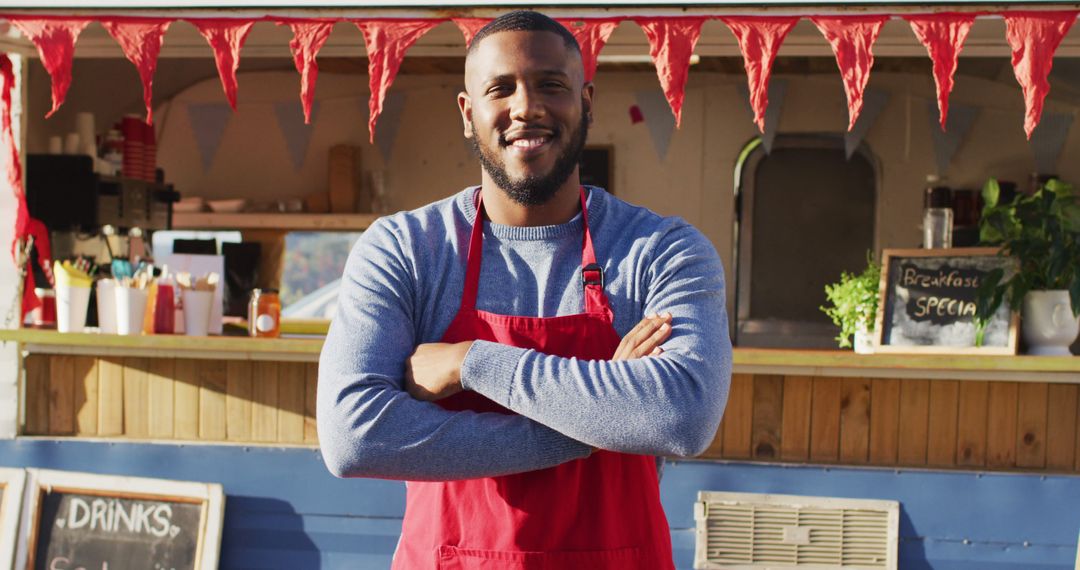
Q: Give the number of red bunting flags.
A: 12